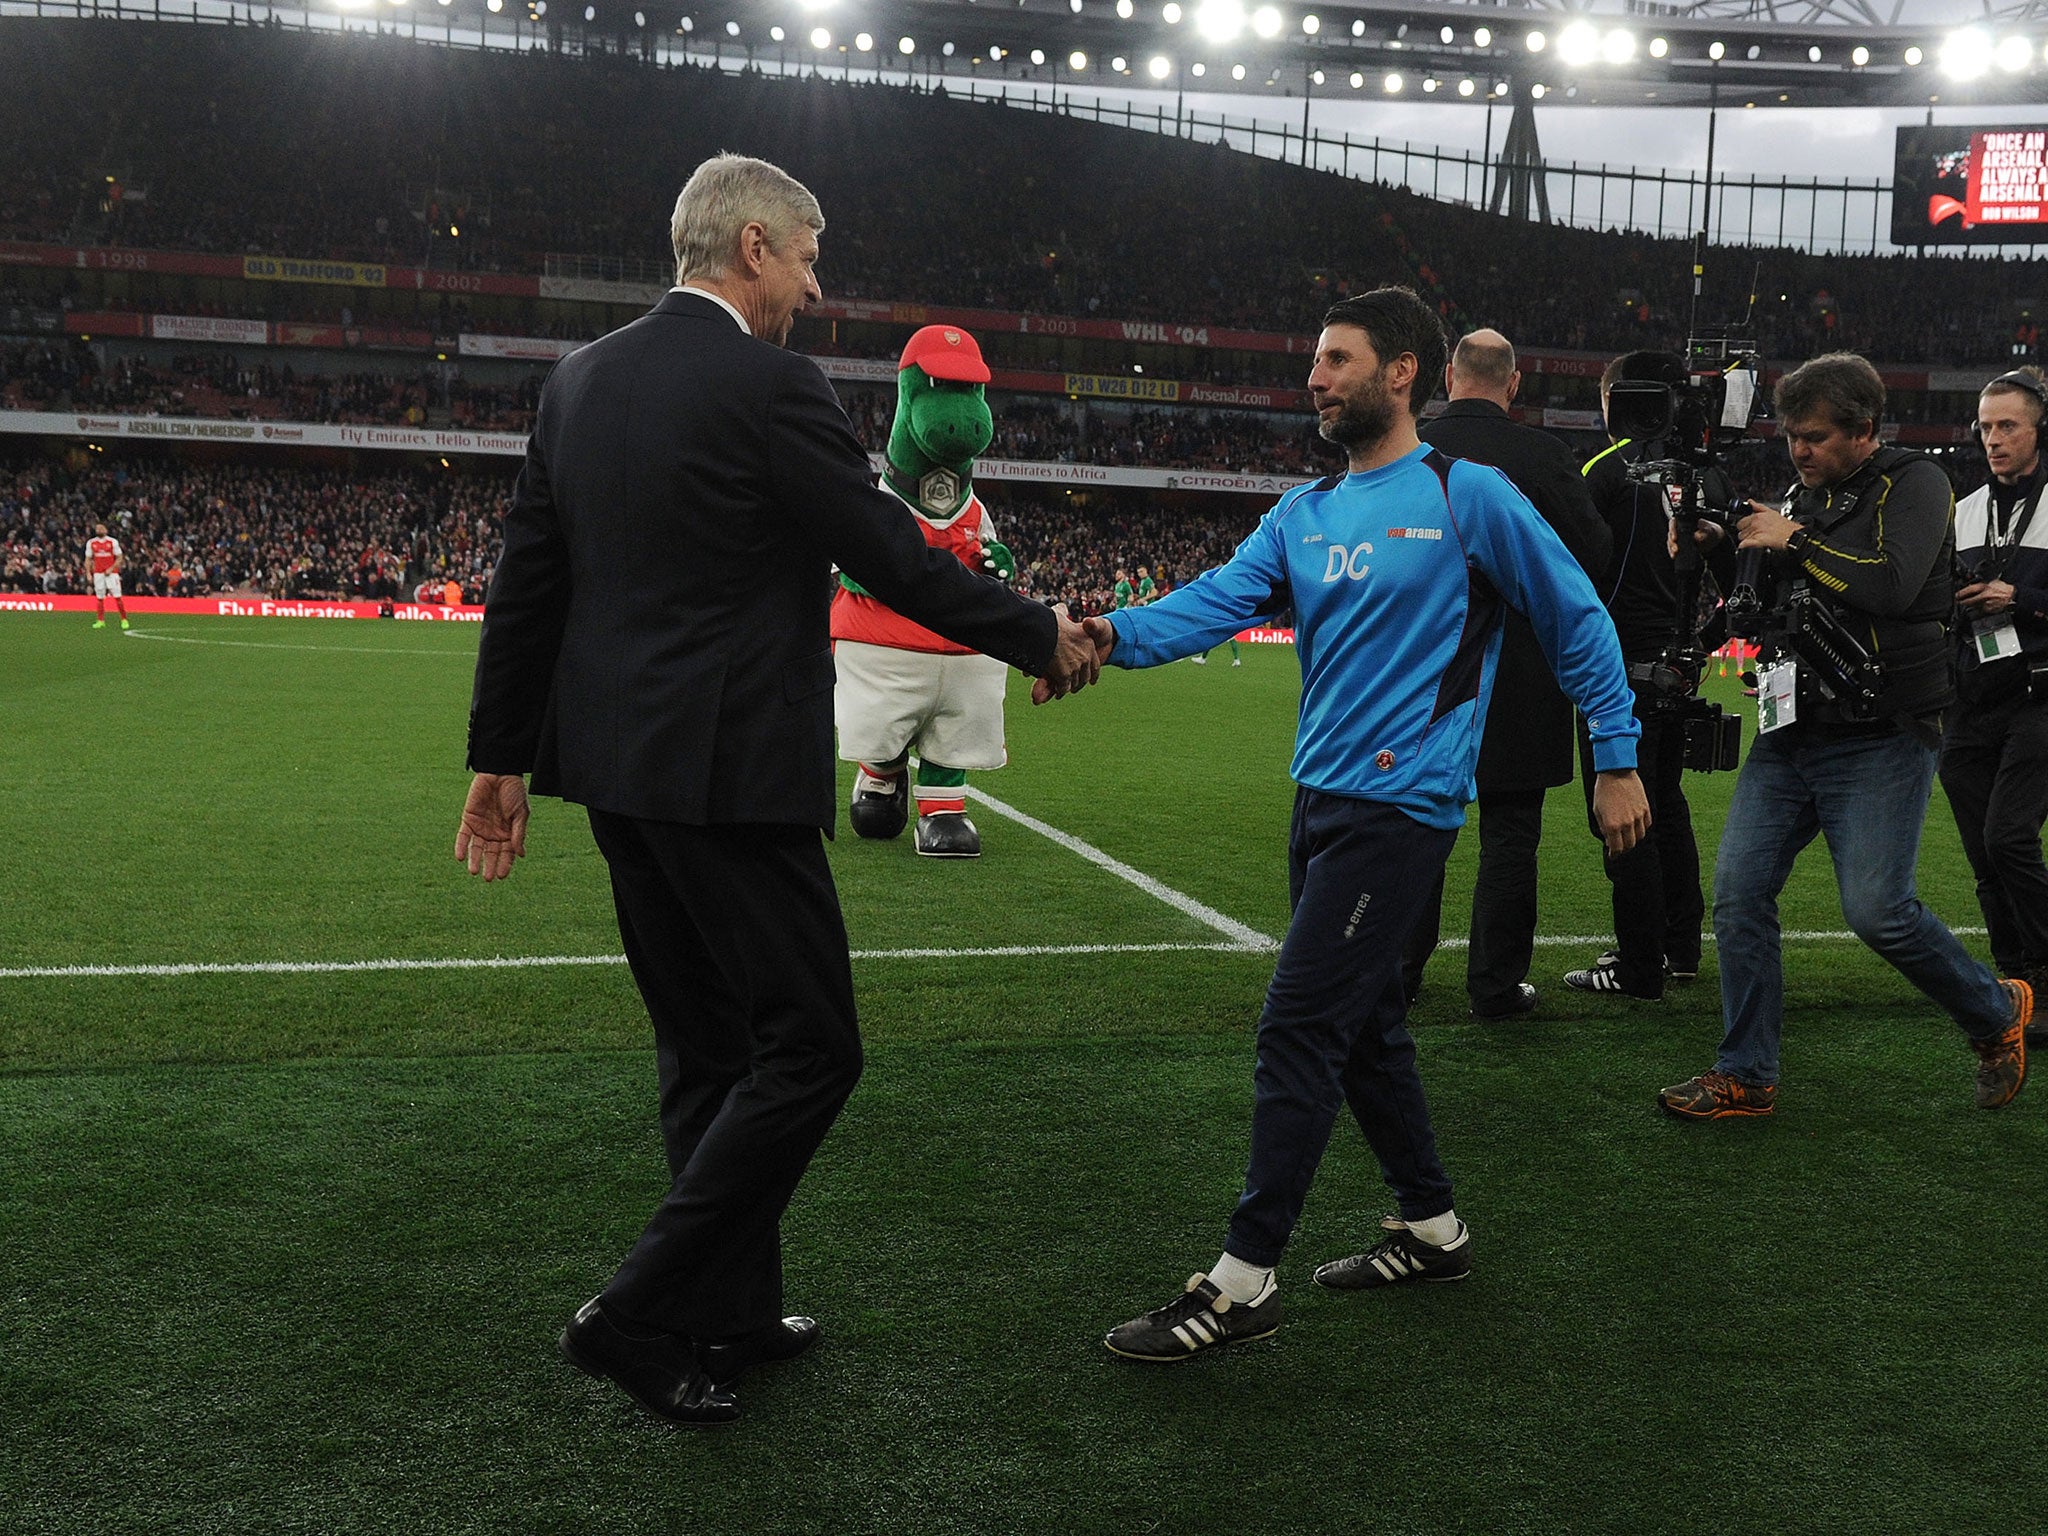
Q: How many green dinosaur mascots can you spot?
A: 1